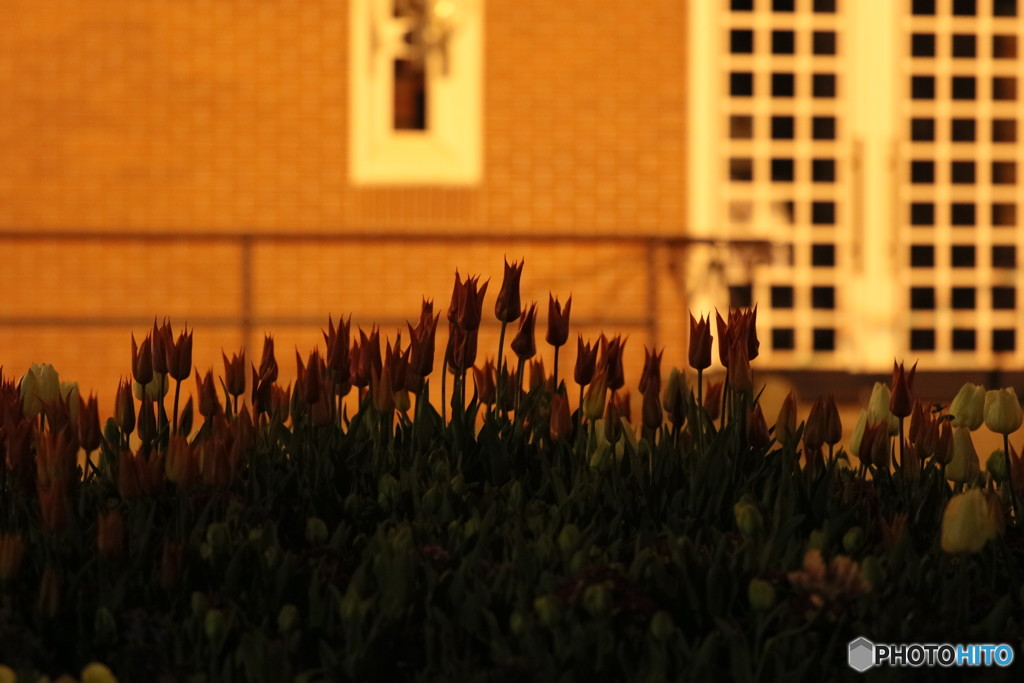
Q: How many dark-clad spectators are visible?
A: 0